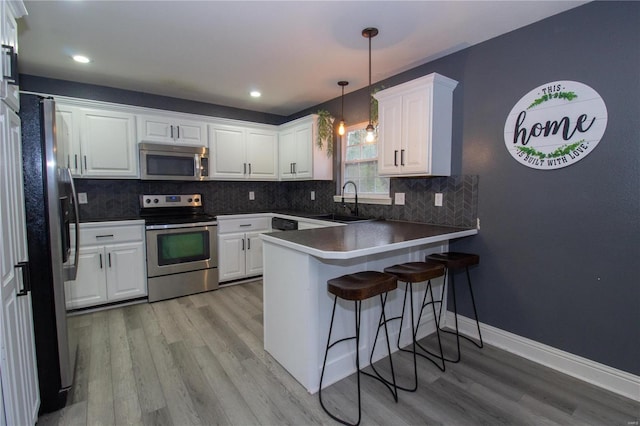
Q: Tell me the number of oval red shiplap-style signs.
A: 0